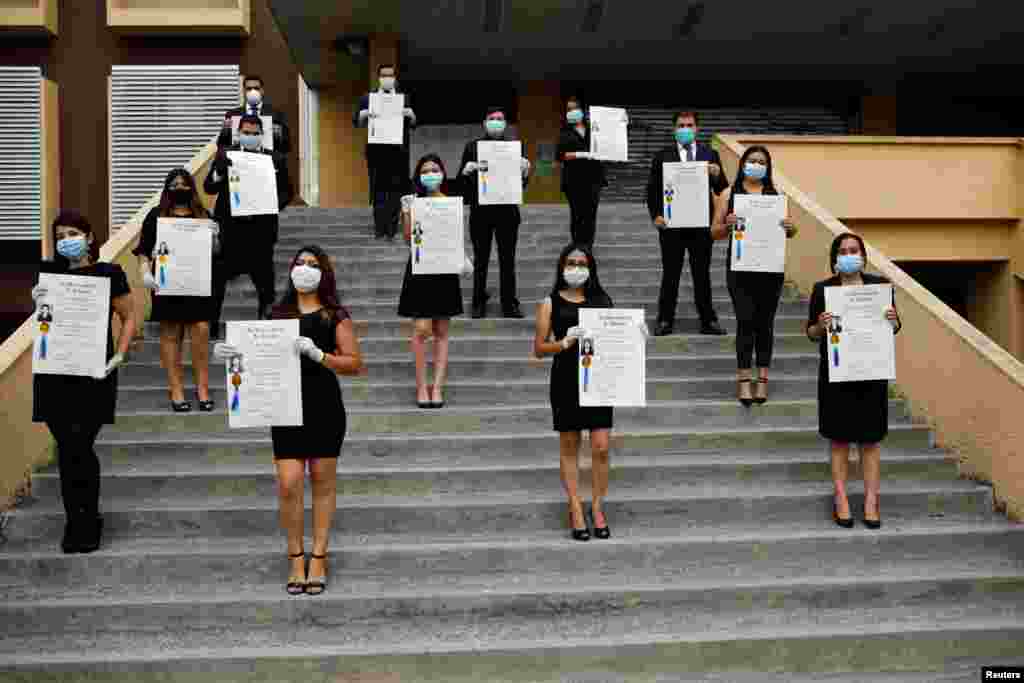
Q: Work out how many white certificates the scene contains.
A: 13